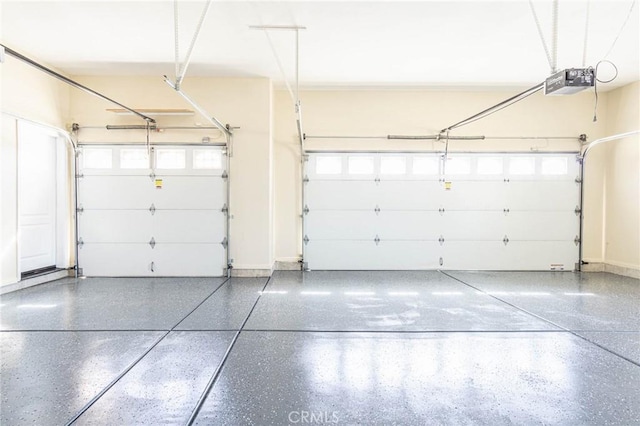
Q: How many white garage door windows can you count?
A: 12